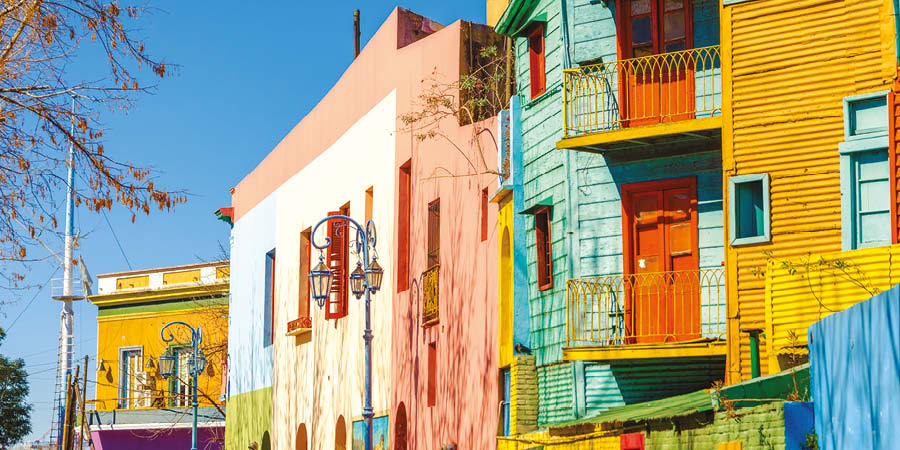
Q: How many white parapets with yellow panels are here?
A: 1